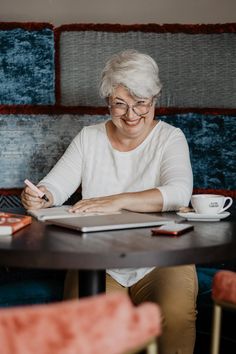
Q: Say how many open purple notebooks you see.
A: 0